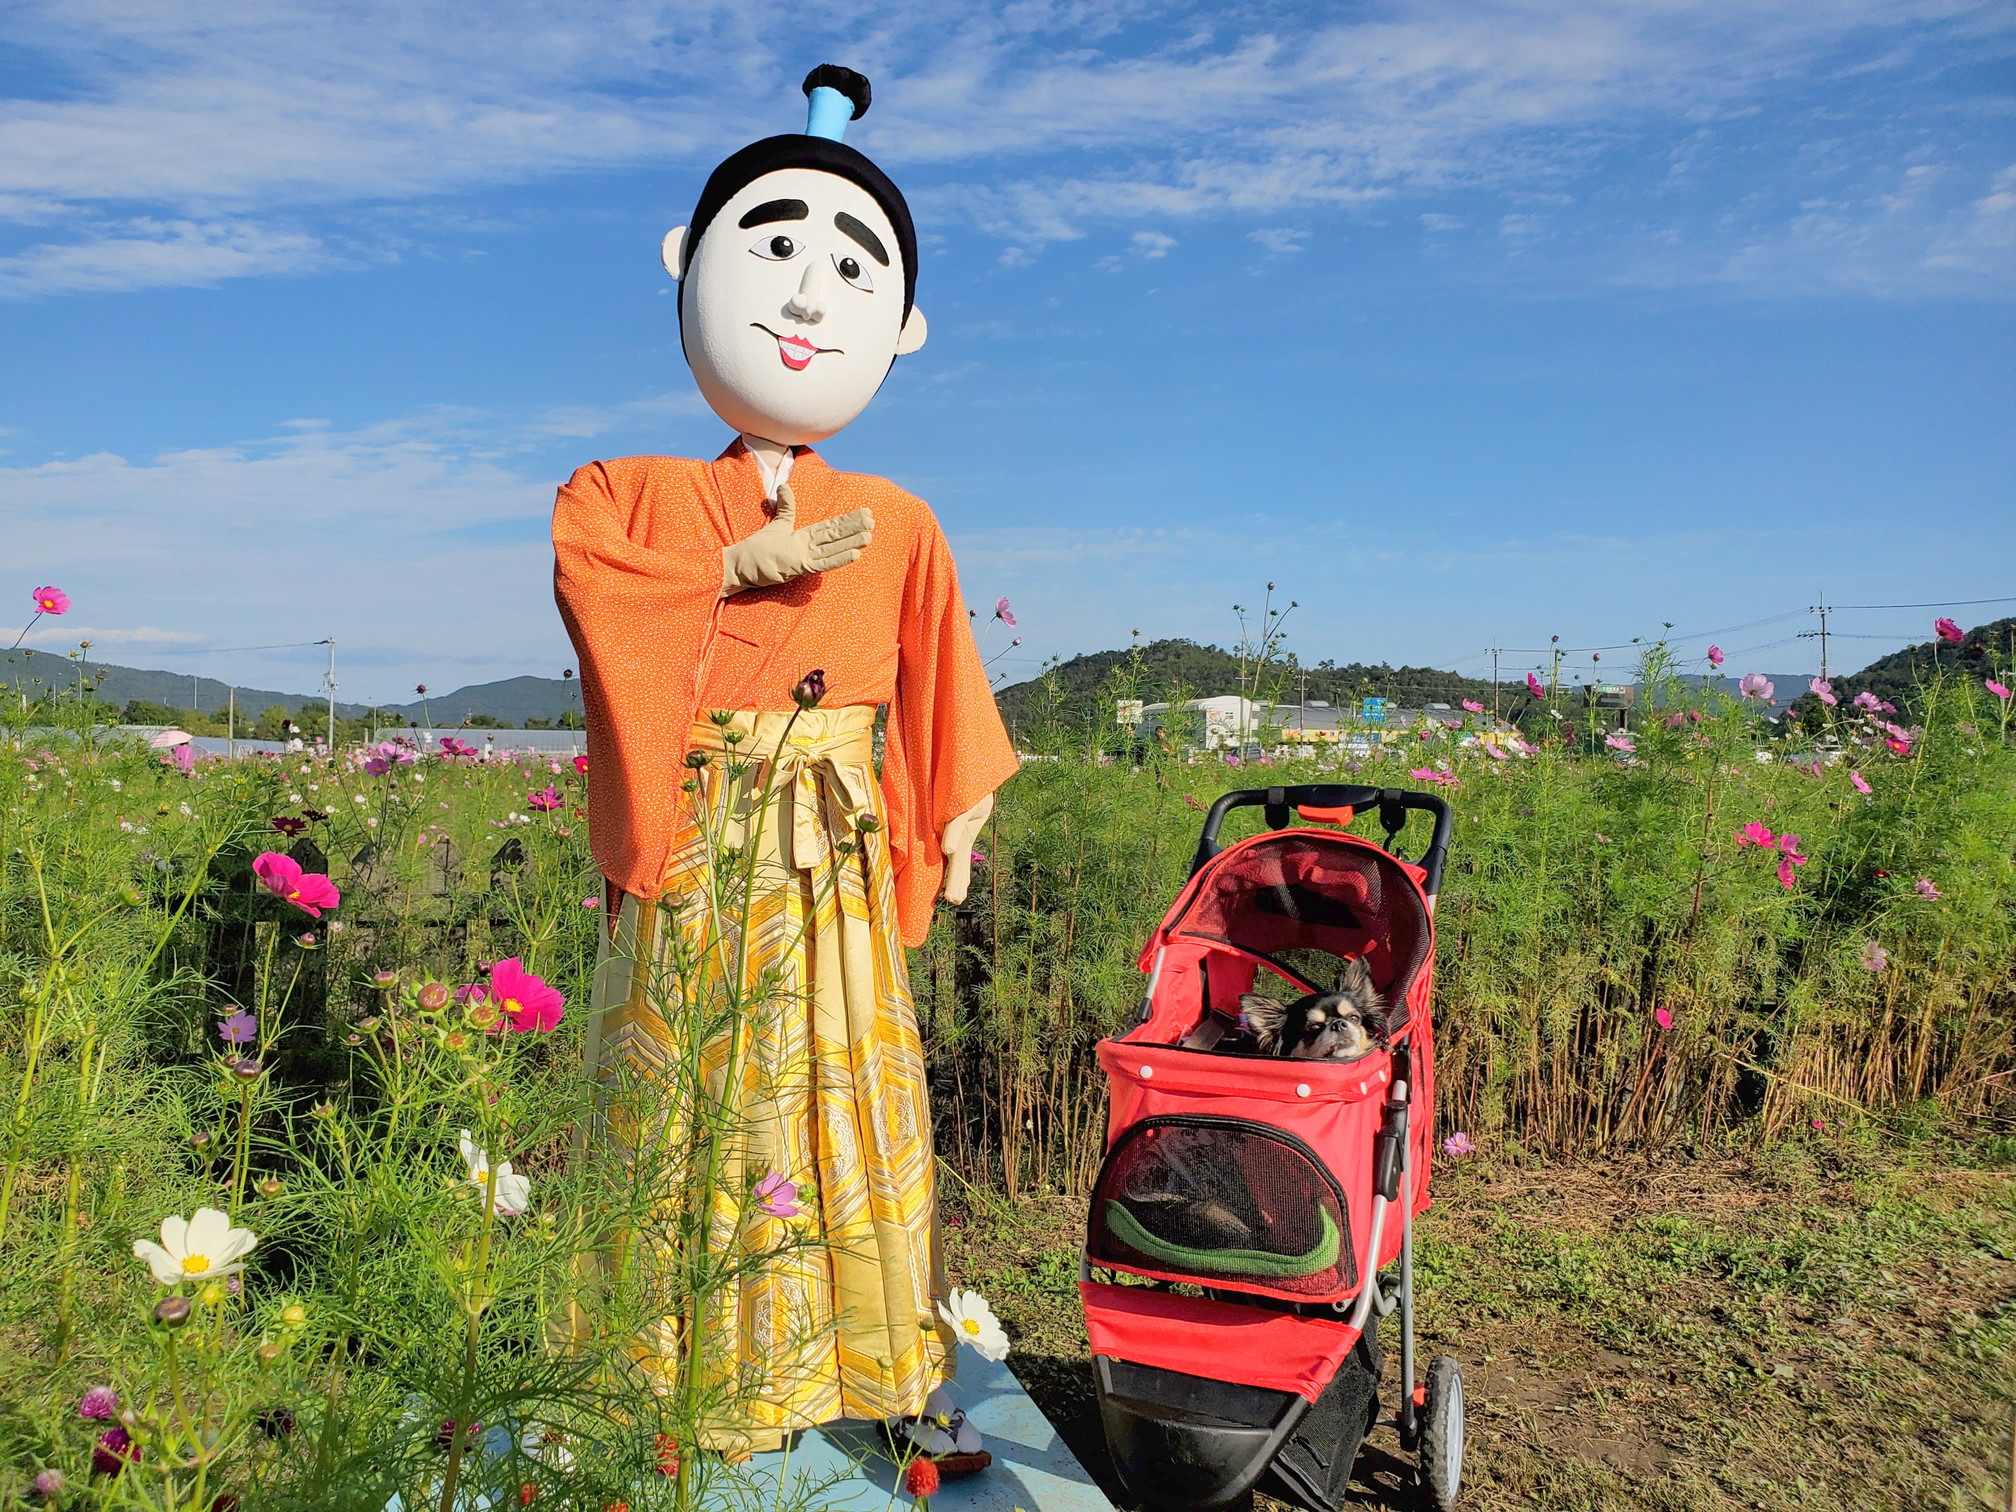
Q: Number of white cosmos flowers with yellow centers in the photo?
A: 3